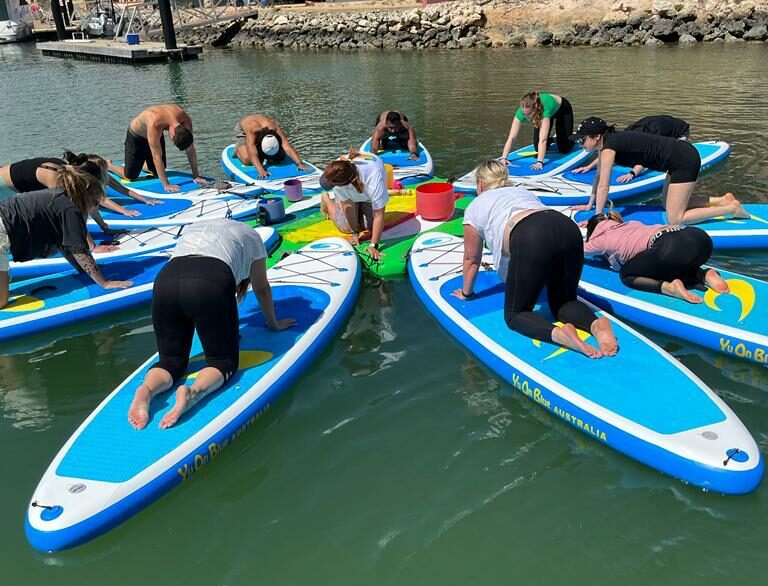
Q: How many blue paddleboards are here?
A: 12